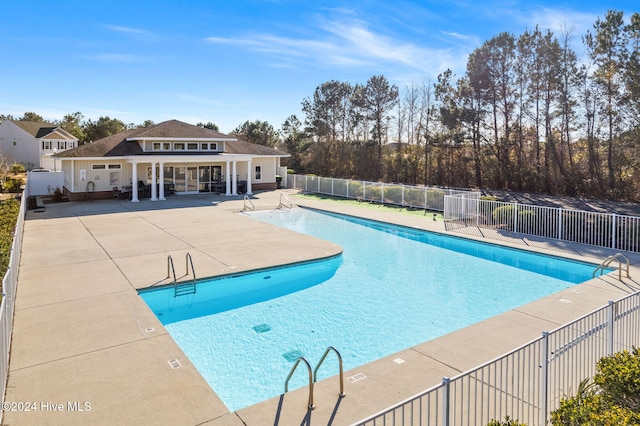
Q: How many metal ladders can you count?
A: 3